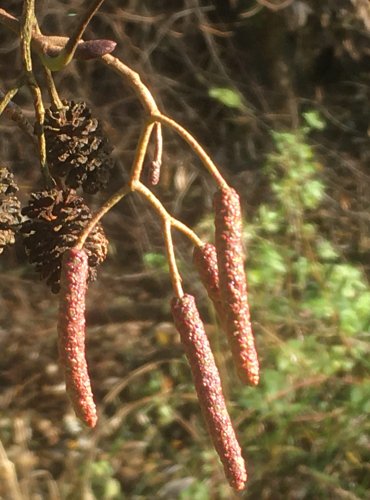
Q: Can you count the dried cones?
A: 3